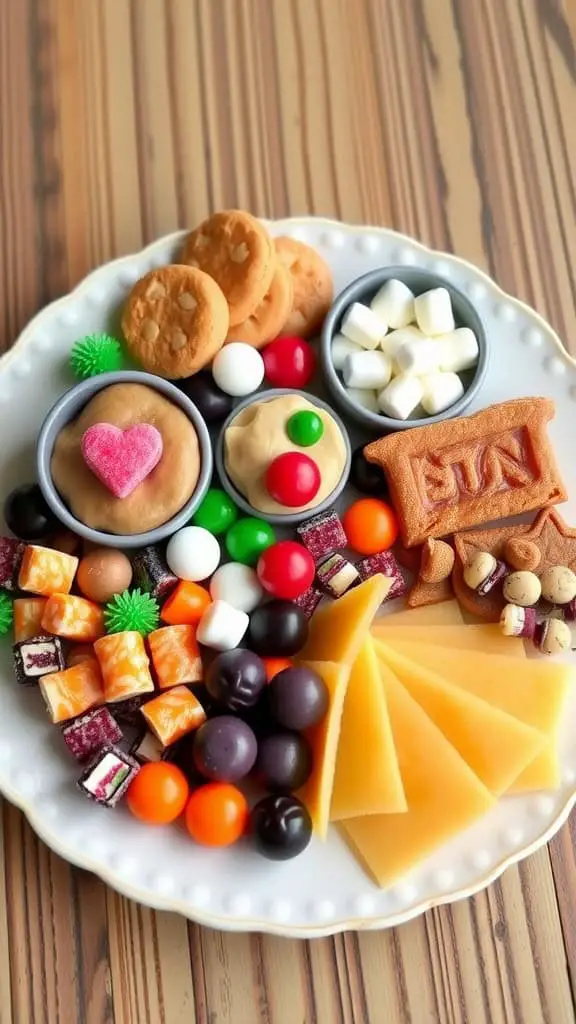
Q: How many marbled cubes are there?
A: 7